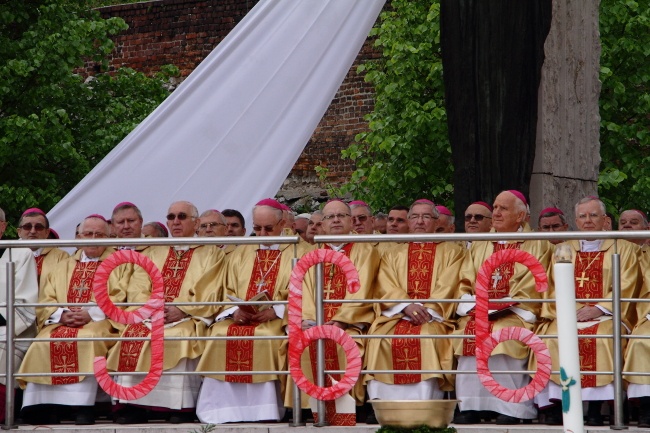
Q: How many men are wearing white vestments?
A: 1